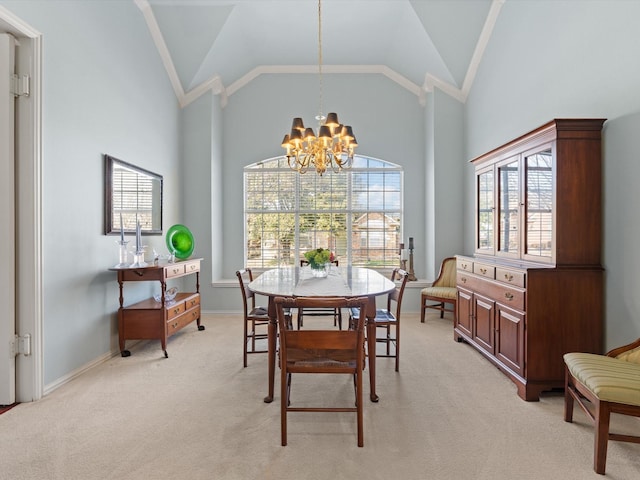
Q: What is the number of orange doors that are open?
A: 0